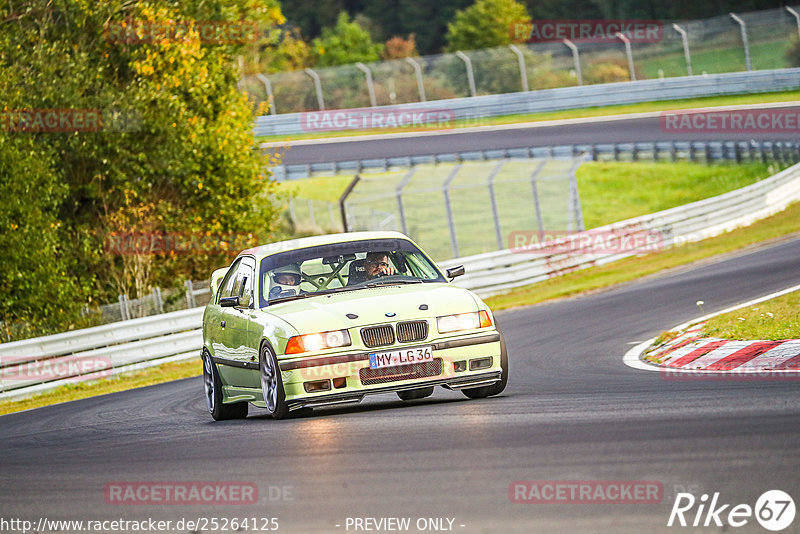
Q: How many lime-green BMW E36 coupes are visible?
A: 1